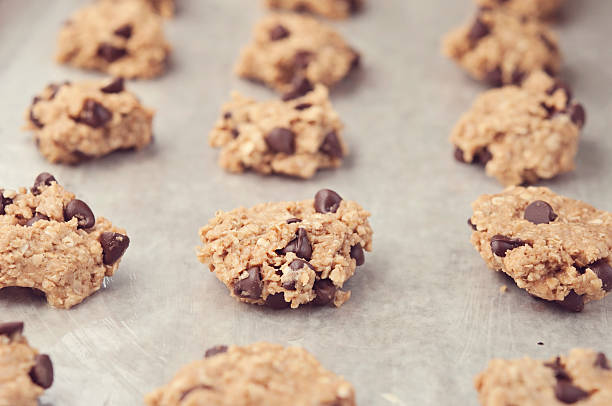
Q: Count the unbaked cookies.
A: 15